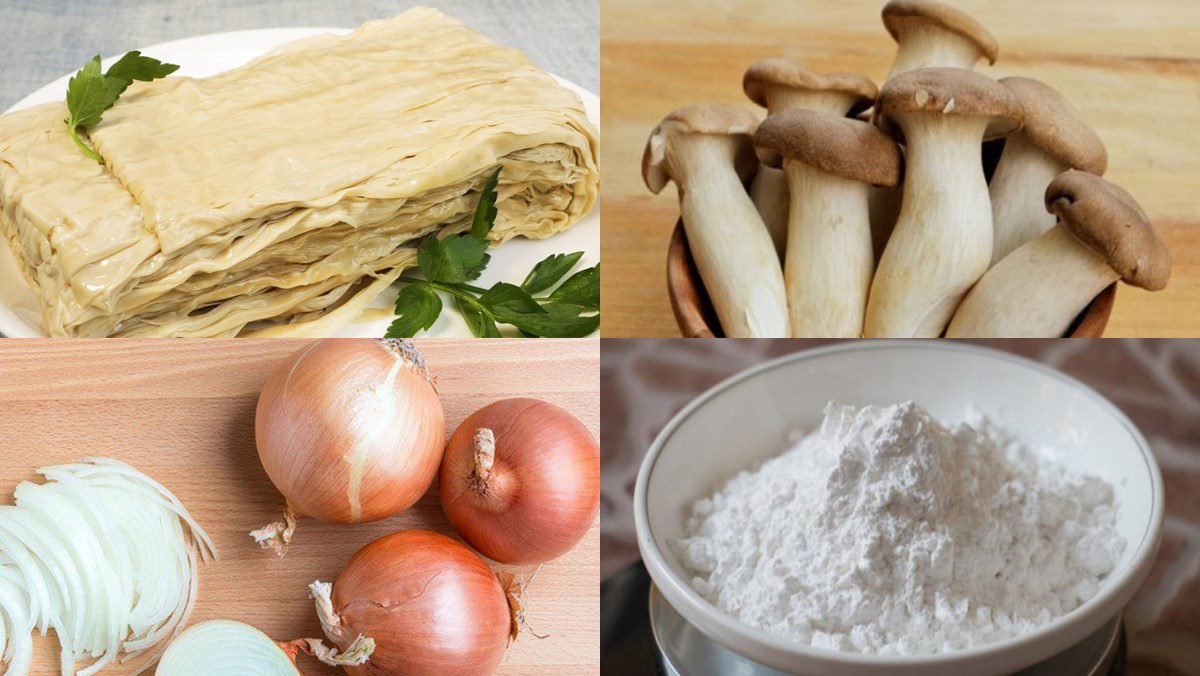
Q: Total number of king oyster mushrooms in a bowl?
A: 7